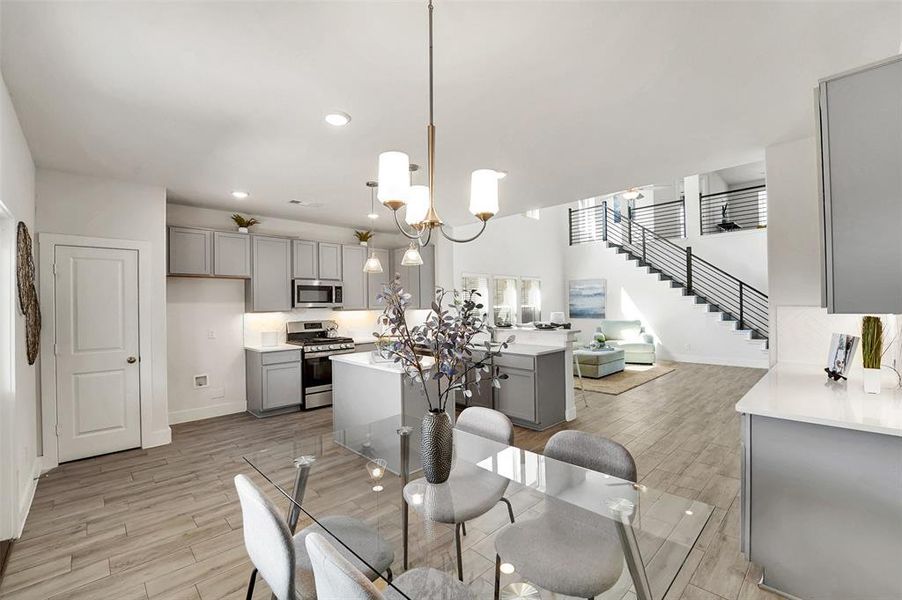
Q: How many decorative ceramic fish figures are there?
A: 0